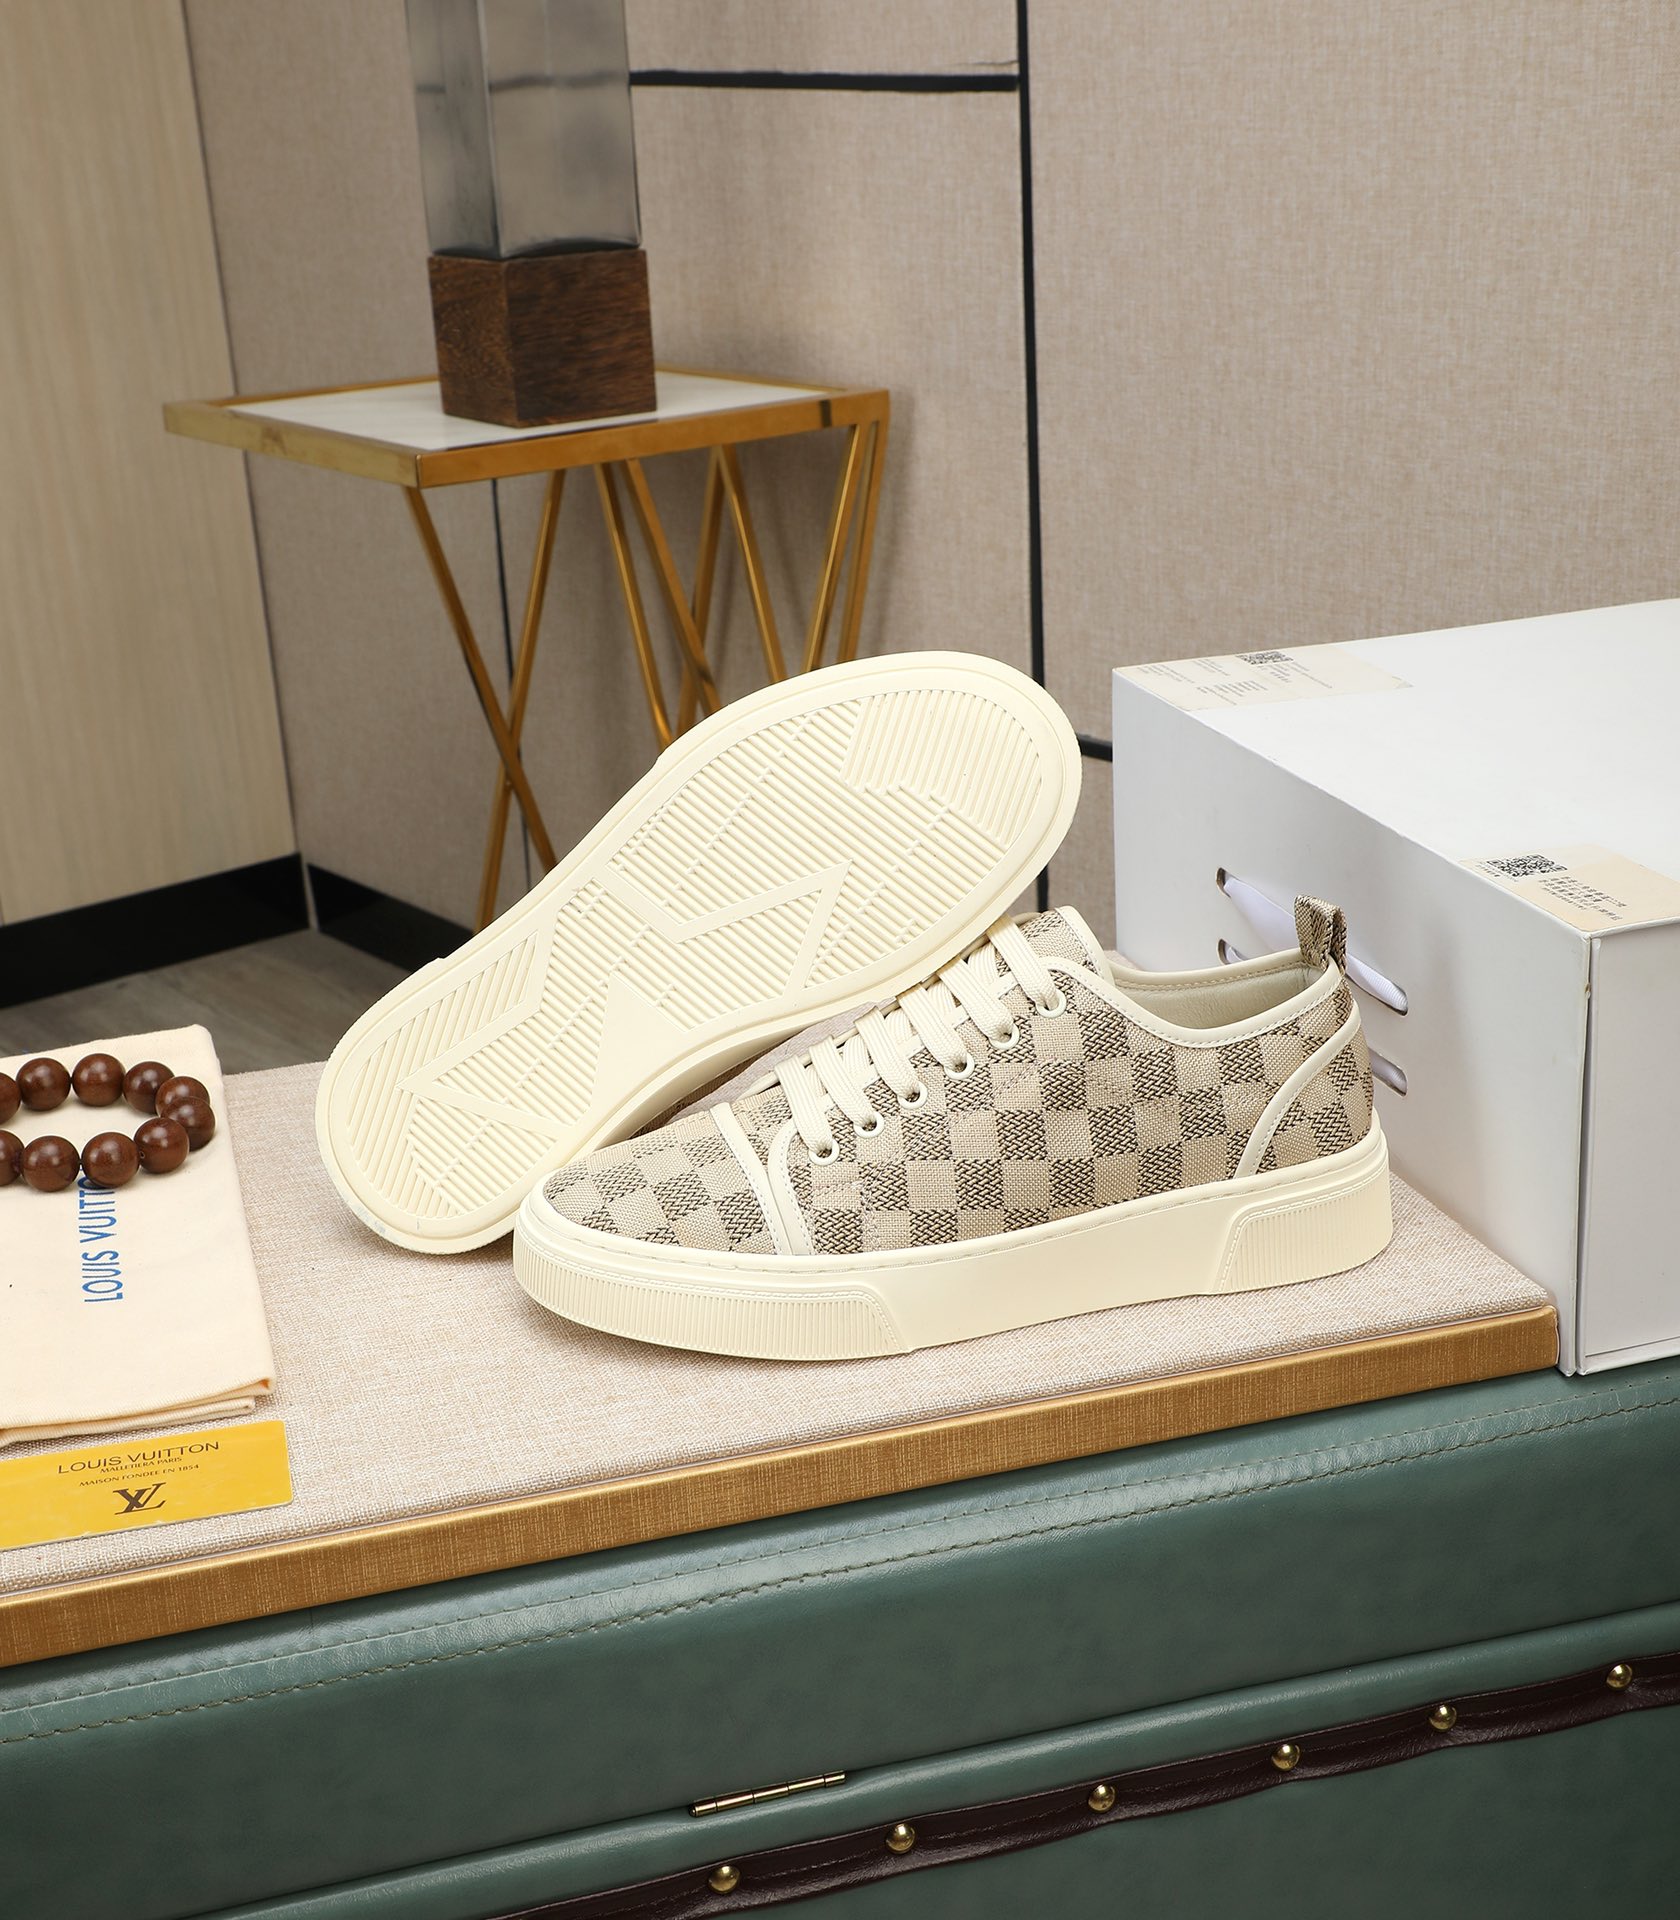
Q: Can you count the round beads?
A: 10